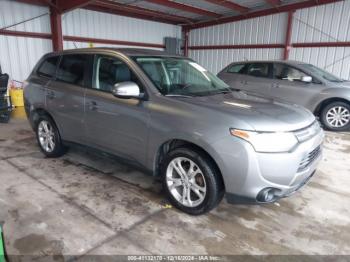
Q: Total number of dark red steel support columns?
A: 3